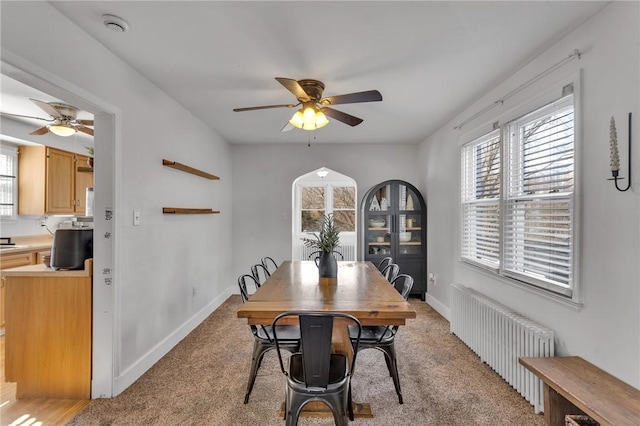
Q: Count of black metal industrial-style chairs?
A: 8